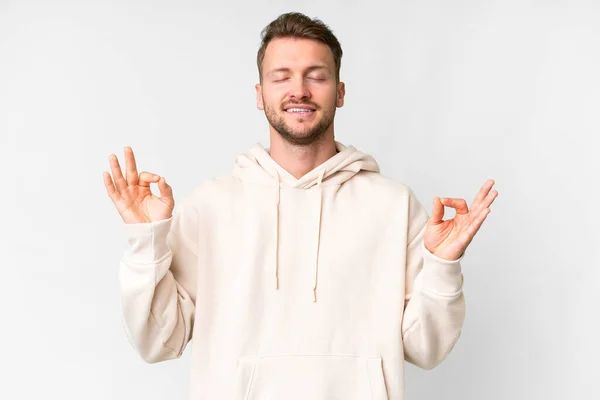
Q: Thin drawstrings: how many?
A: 2